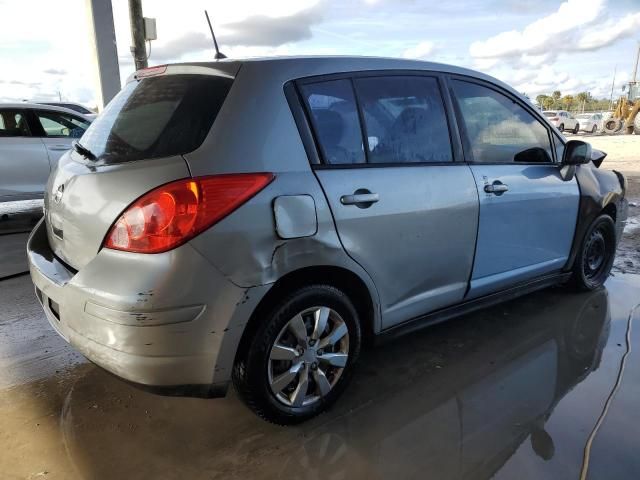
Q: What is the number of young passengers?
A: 0